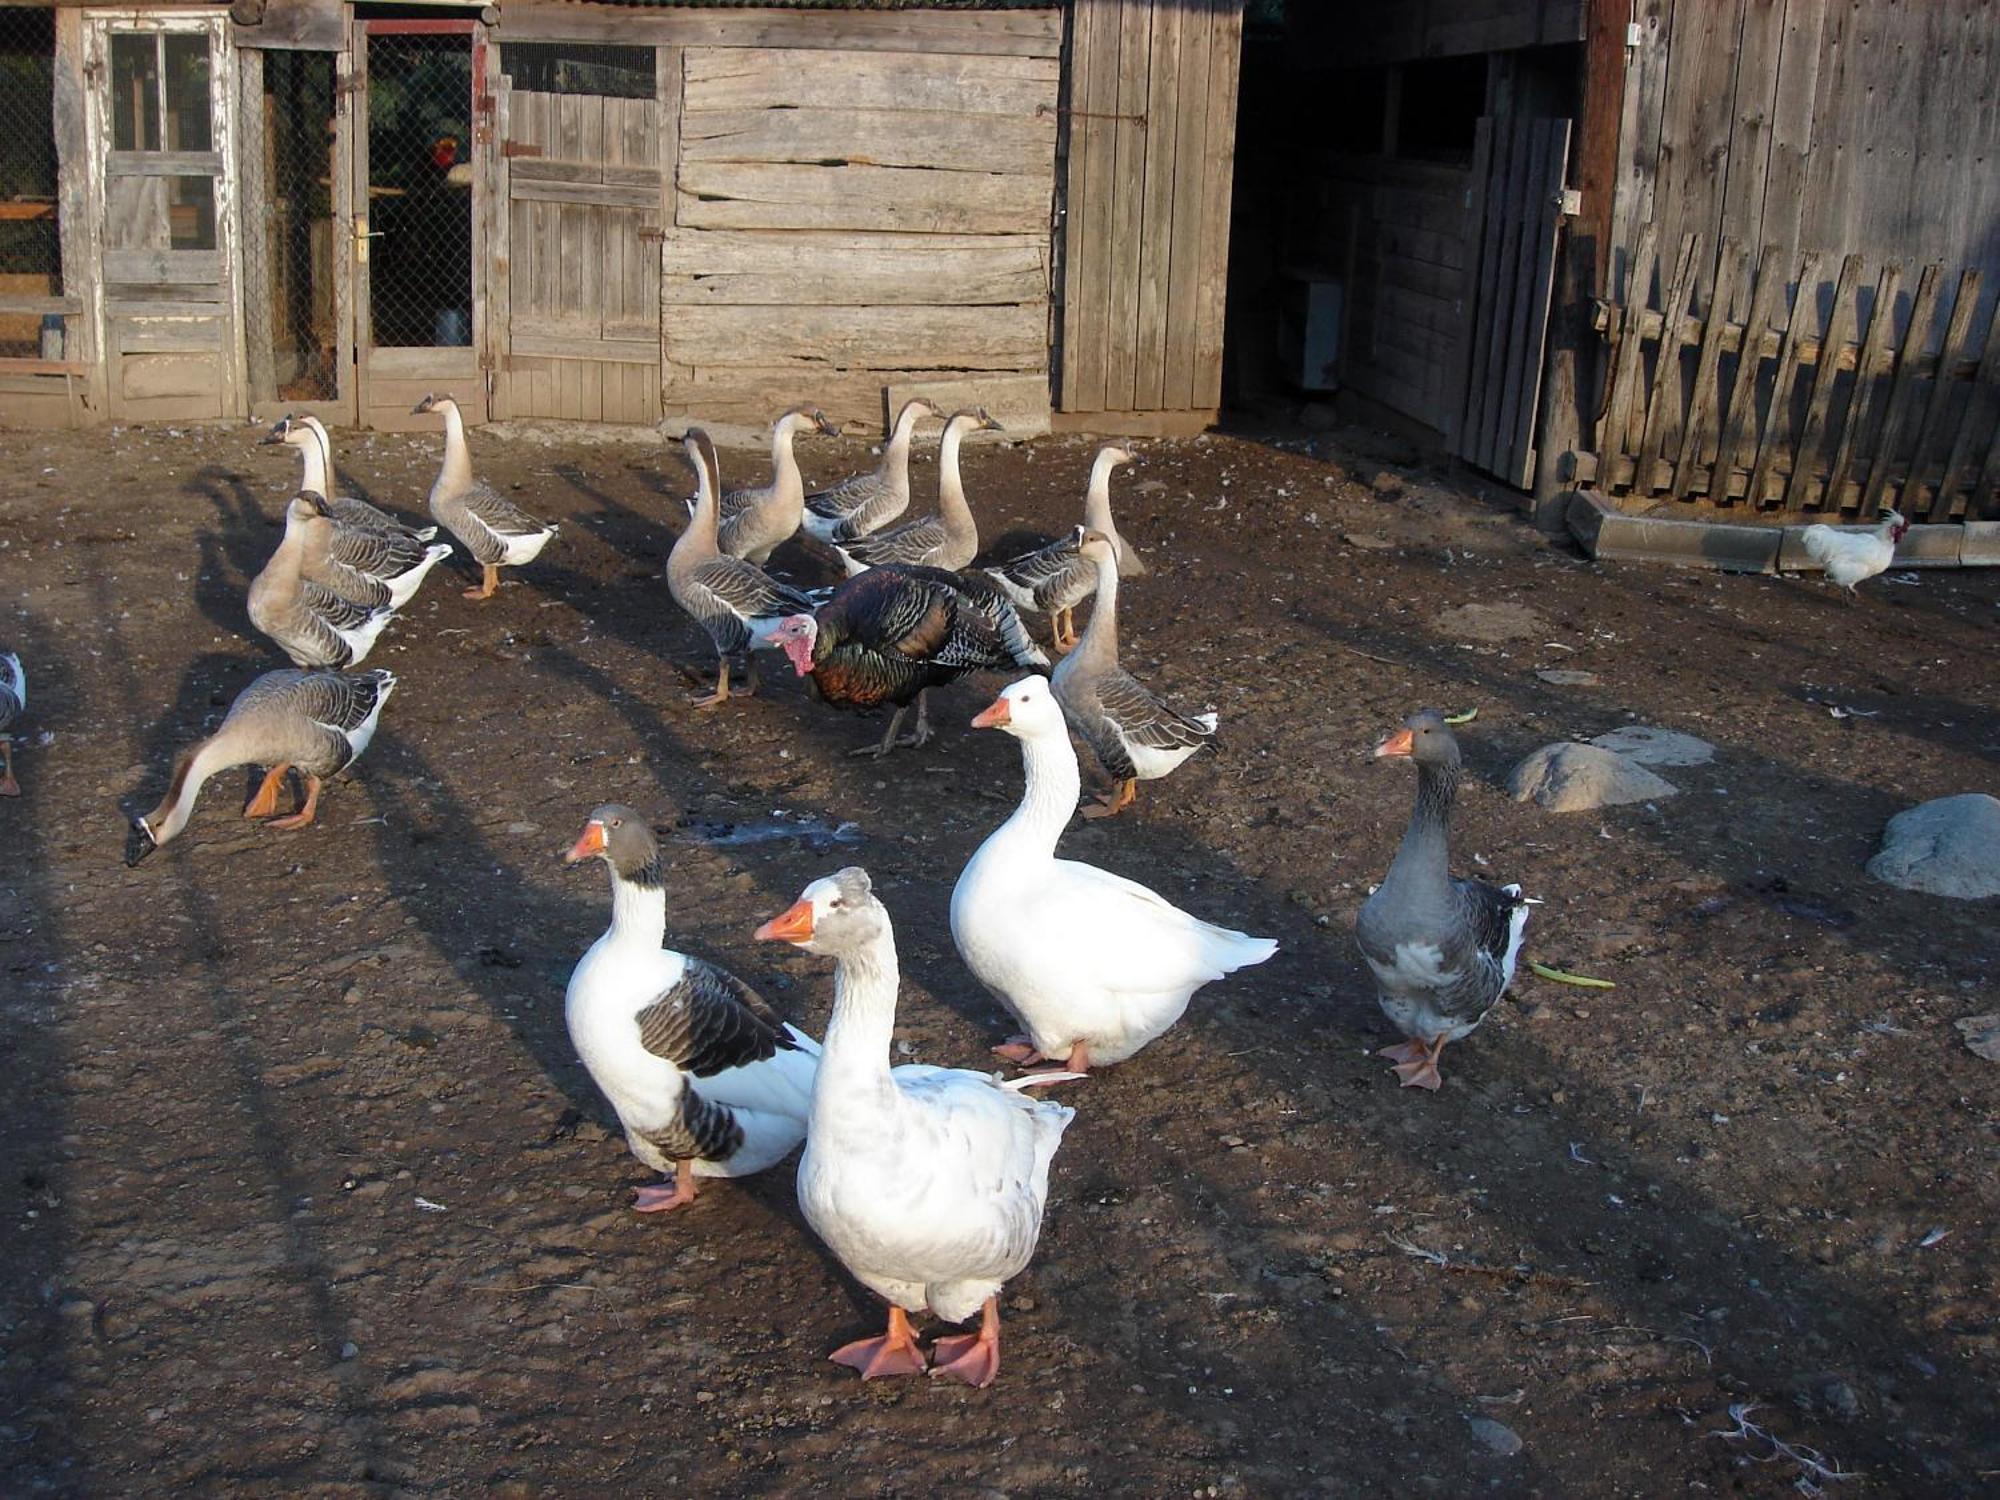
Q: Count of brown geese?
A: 11